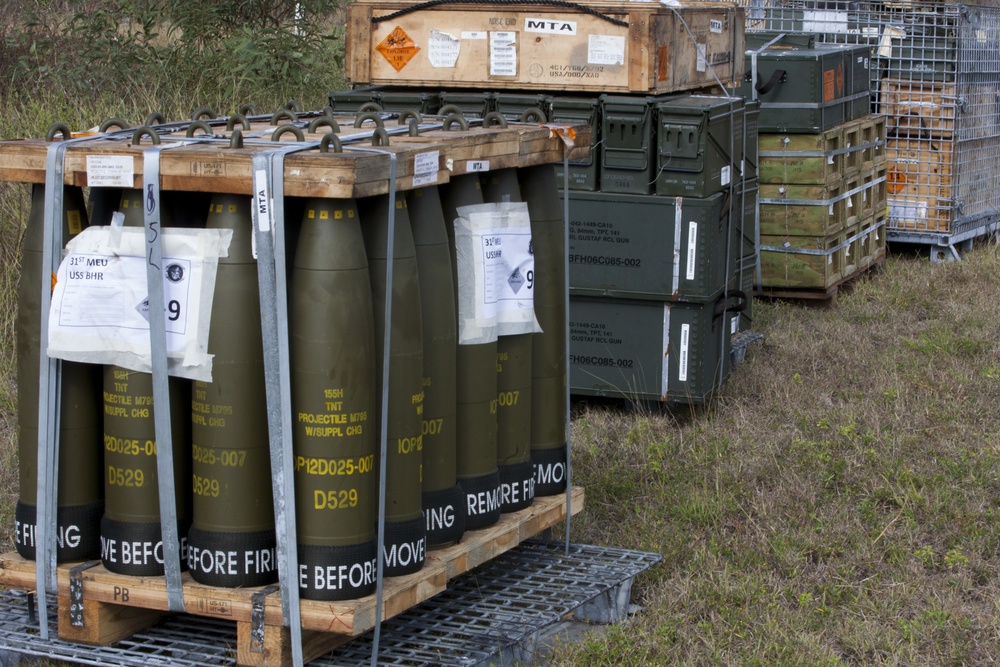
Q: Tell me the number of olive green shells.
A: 9